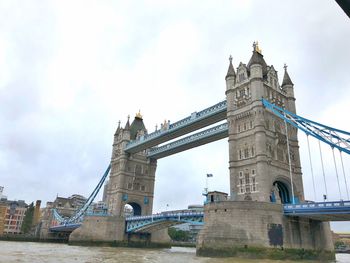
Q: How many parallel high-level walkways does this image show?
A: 2